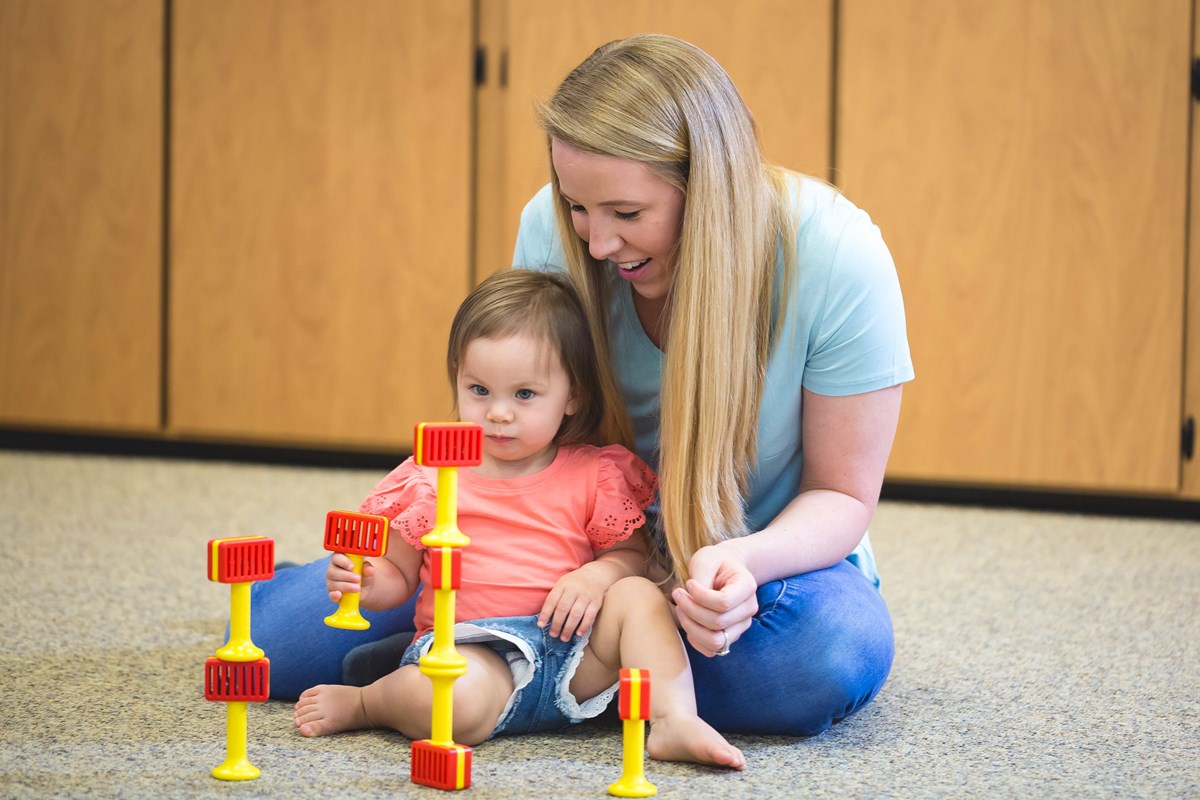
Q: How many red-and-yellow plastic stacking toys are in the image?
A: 7